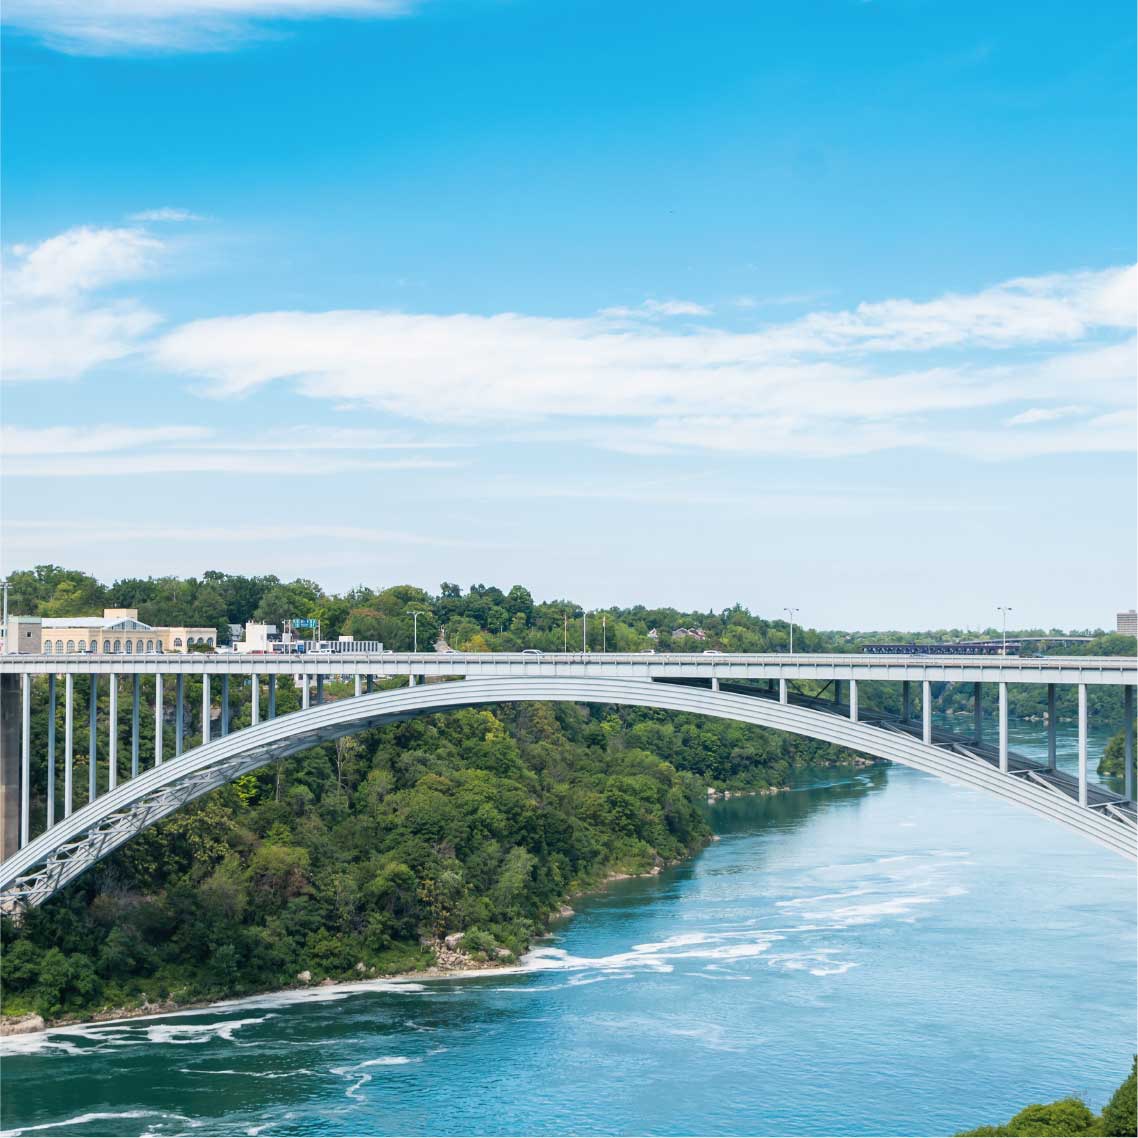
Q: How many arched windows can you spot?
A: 15